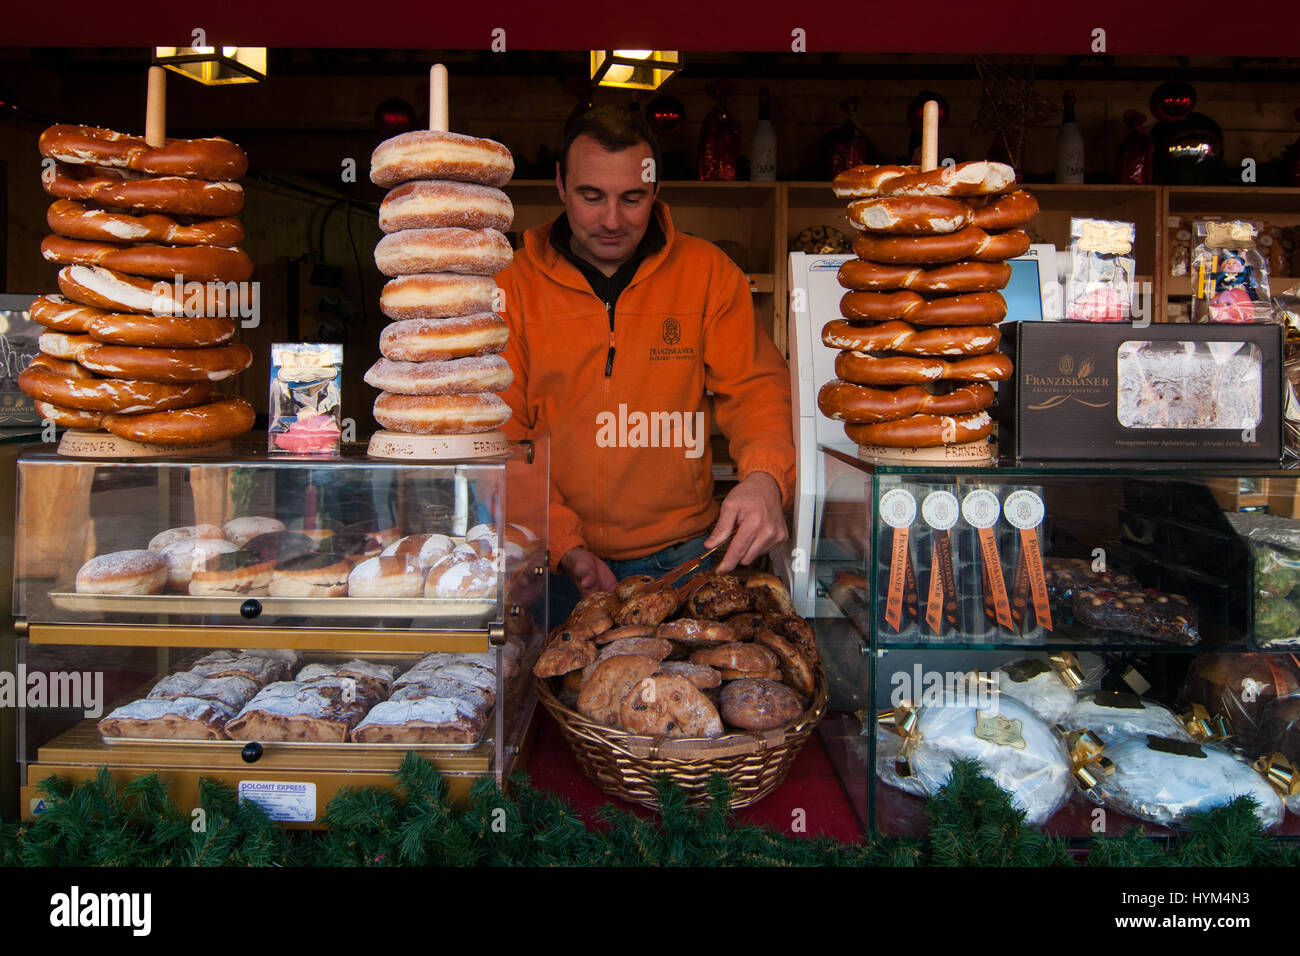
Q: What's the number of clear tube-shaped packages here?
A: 4